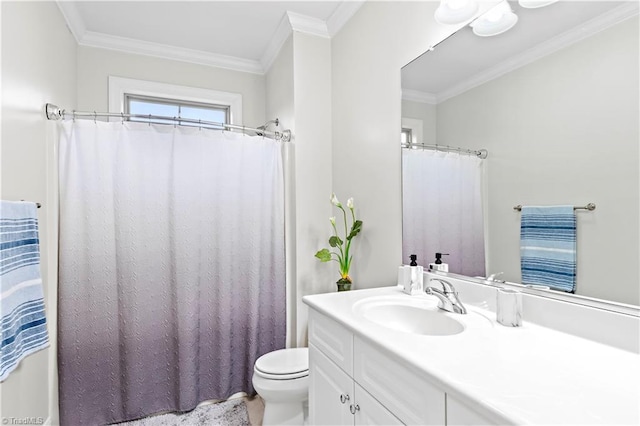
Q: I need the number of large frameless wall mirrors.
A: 1